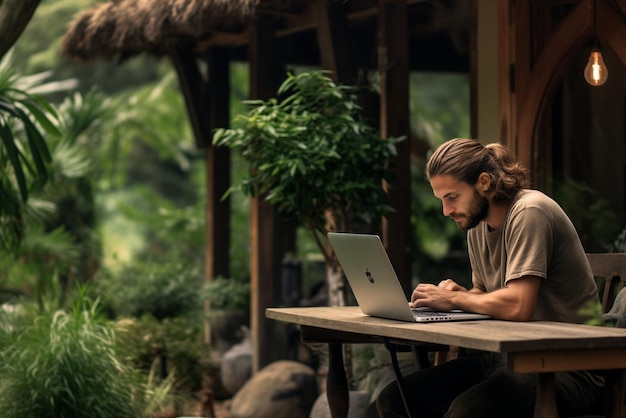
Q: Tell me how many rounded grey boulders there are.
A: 3